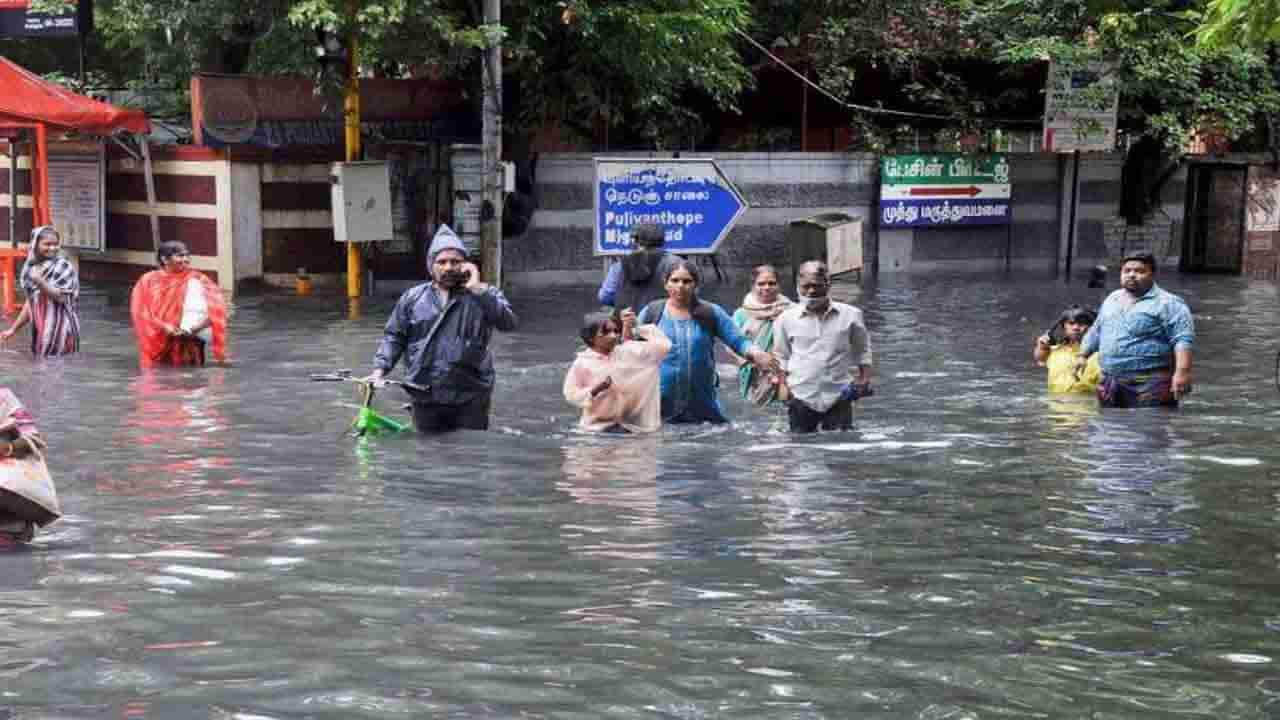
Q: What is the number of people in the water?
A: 11